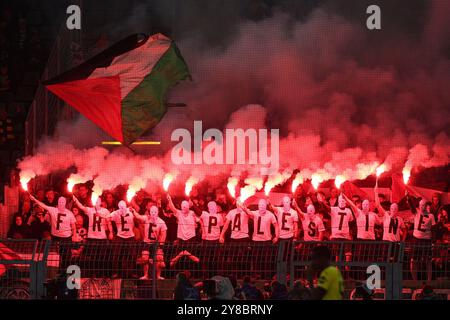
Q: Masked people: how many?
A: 14